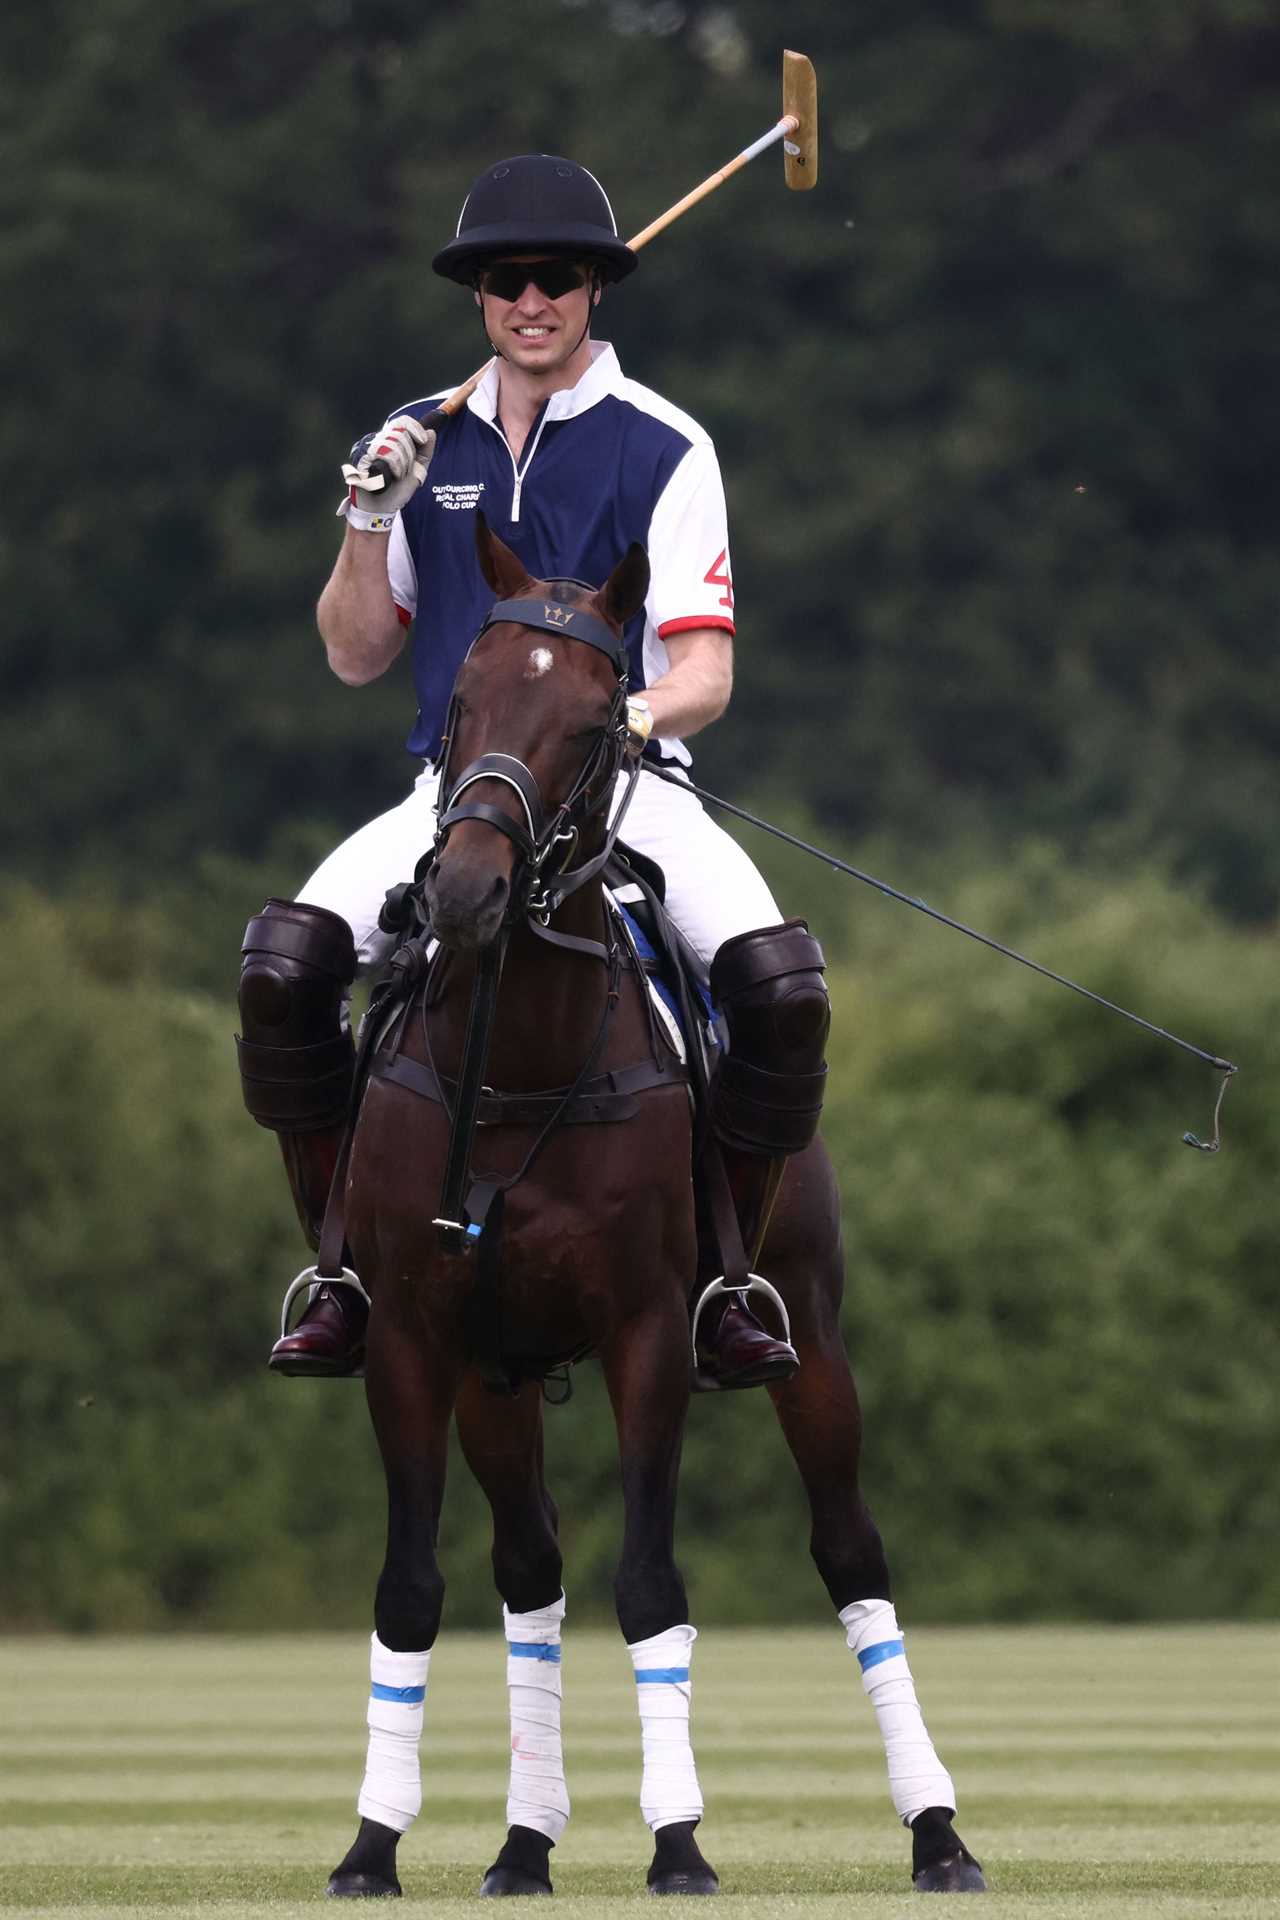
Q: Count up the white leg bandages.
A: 4